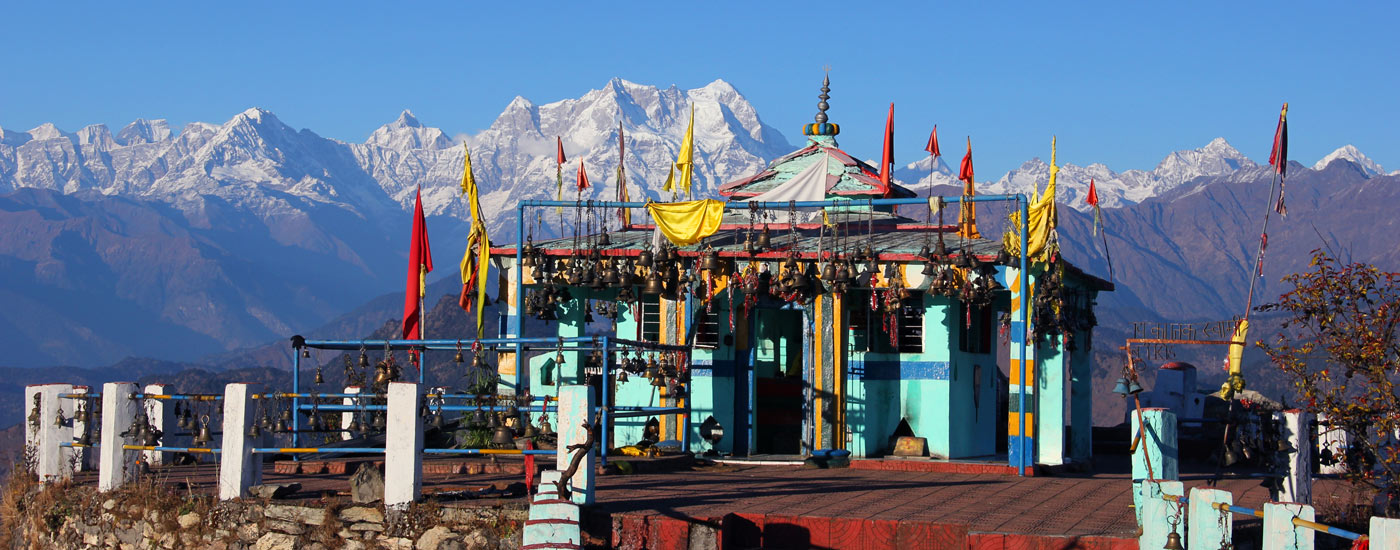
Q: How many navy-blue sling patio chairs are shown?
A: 0